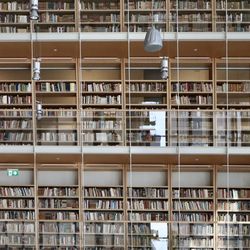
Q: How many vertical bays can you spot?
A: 6